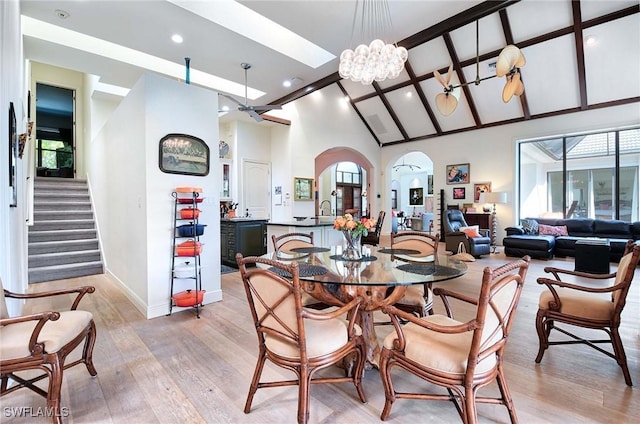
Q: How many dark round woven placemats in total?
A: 5